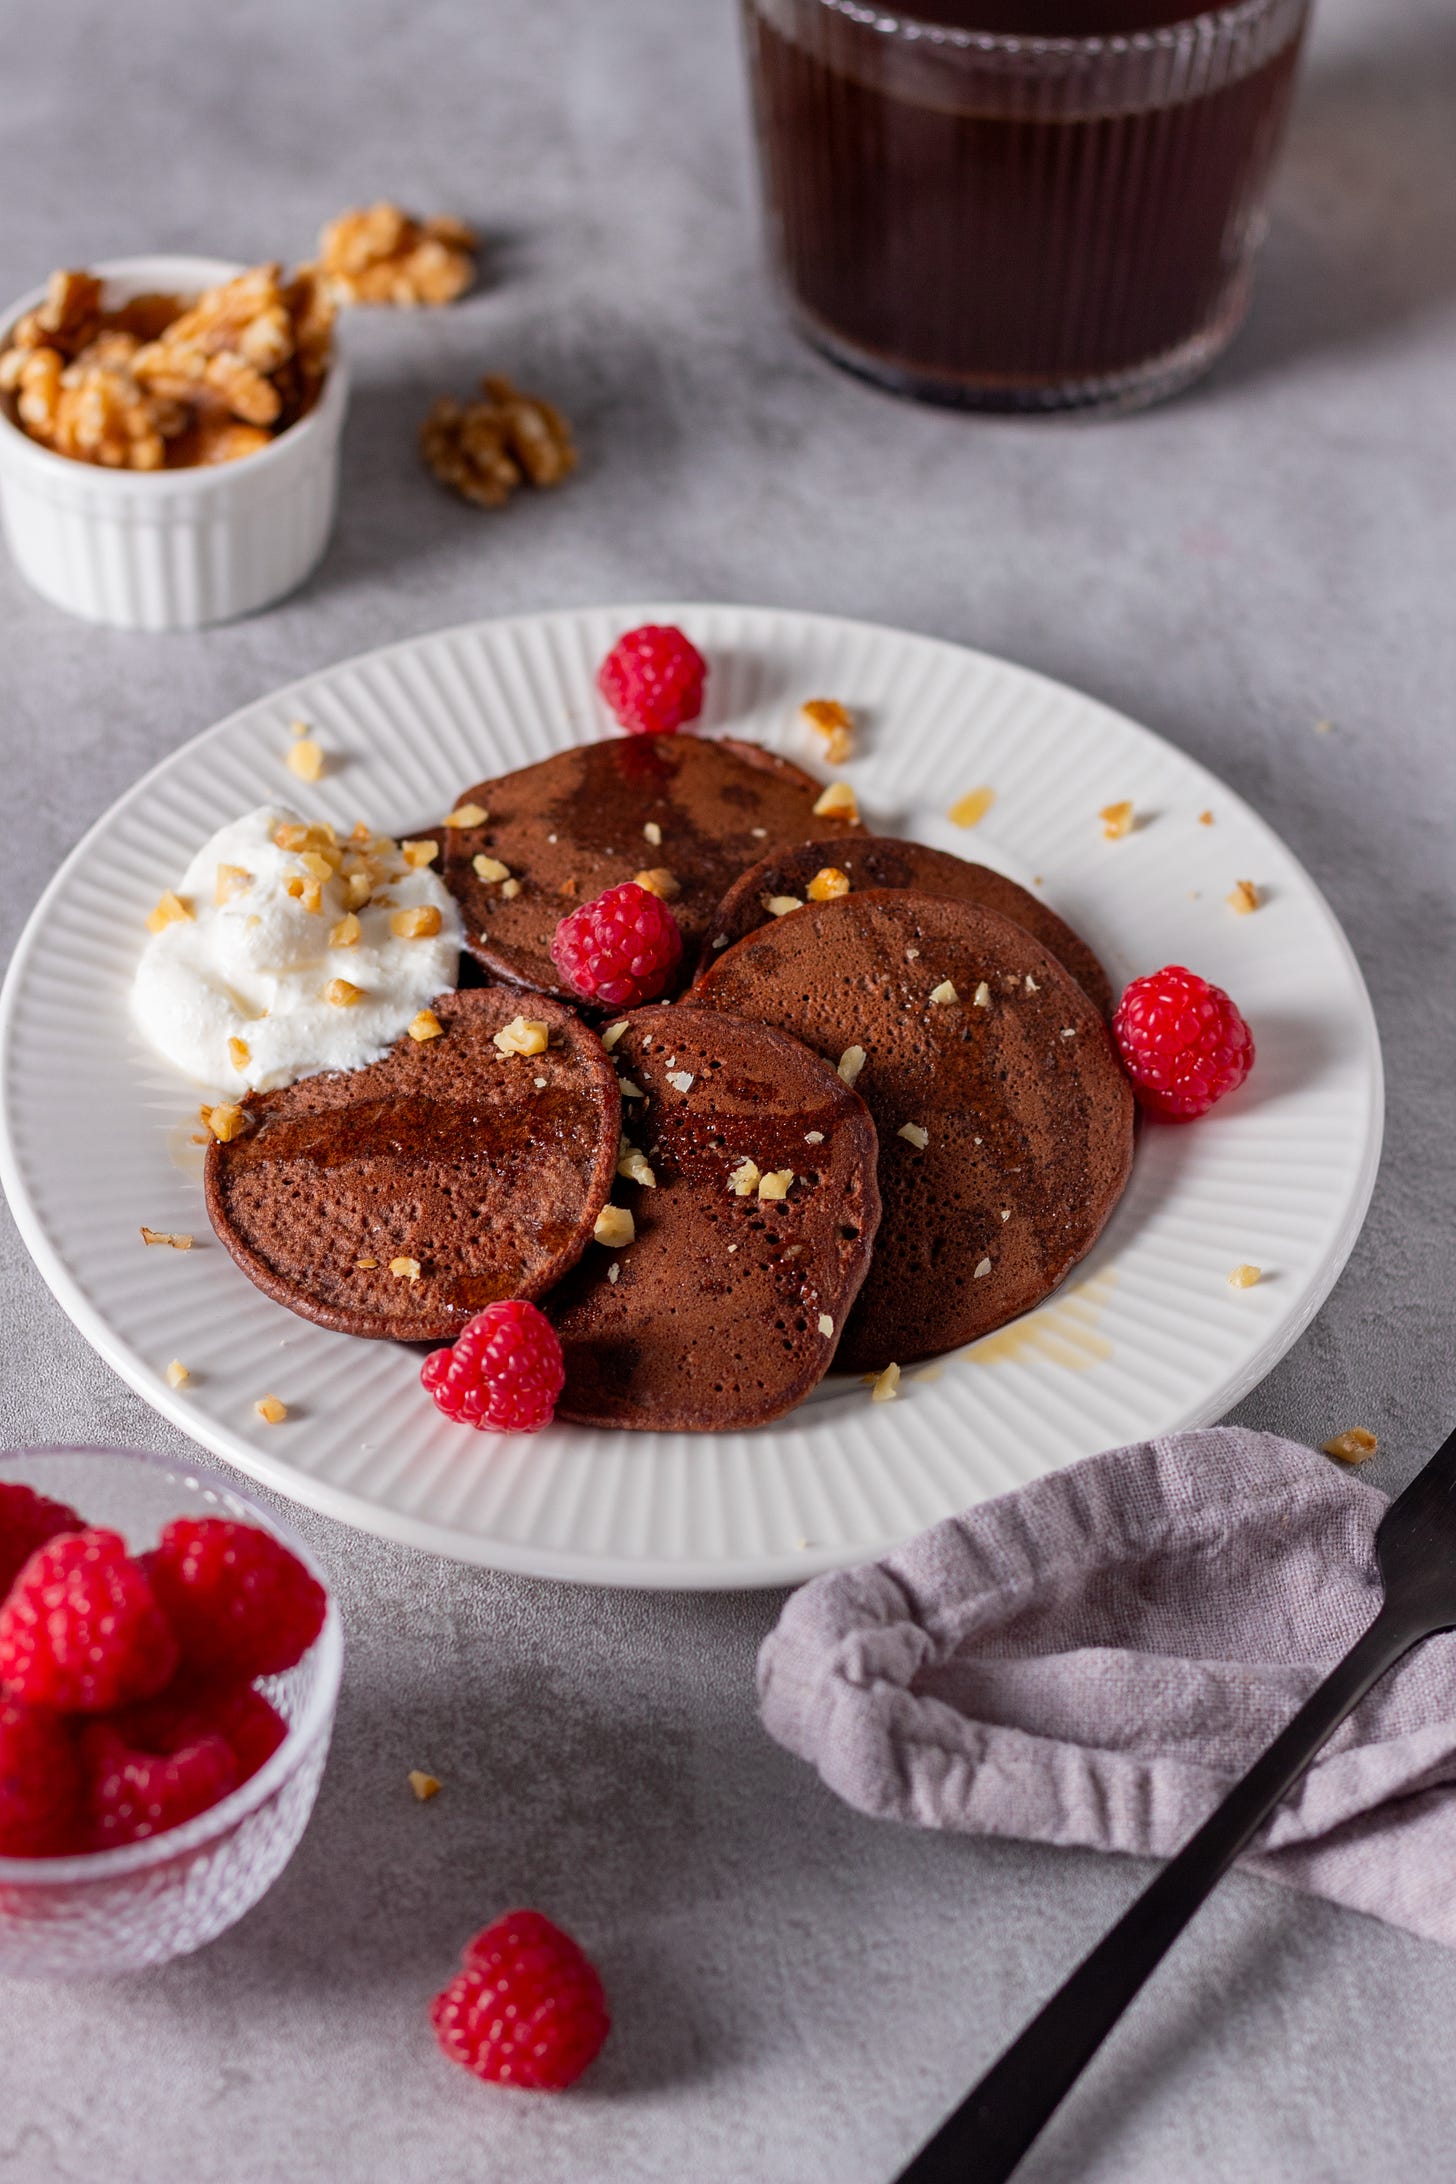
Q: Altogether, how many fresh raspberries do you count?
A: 11